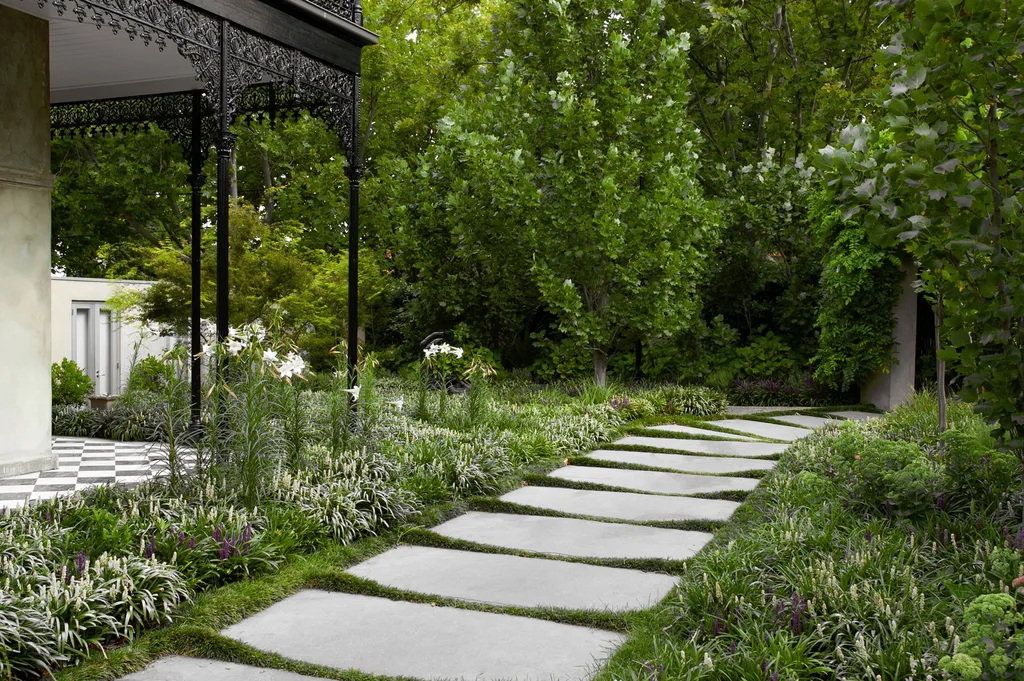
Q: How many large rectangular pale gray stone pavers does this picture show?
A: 12